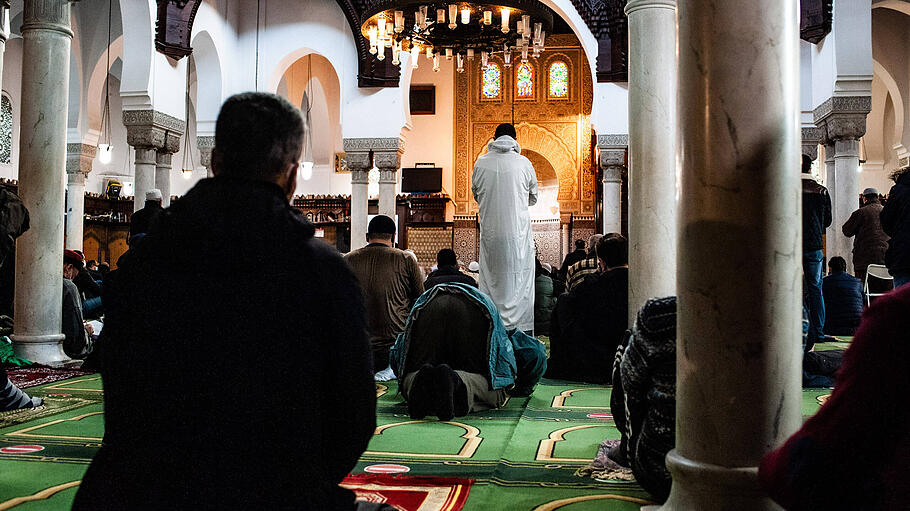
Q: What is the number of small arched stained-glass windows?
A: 3